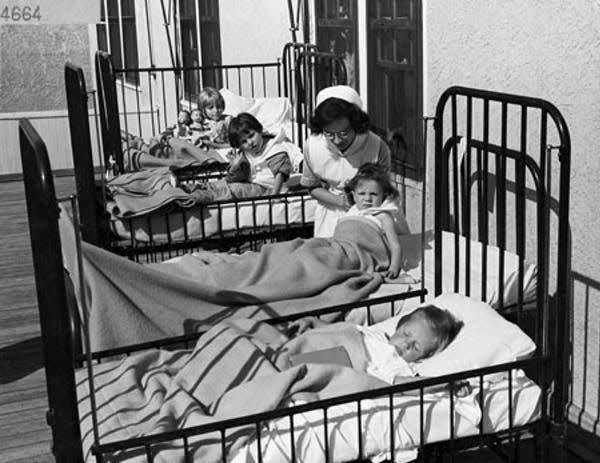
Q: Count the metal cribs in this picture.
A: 4